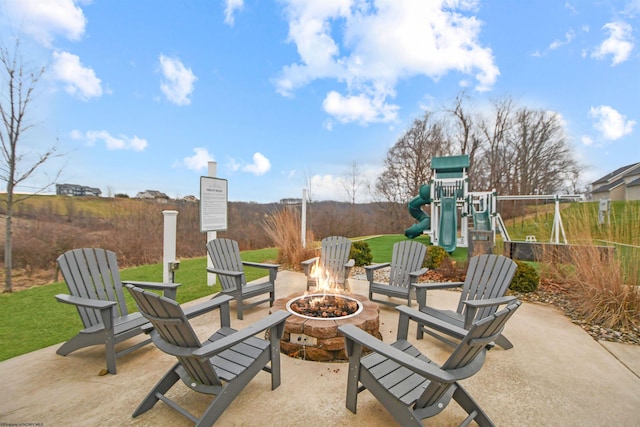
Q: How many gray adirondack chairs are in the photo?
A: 7